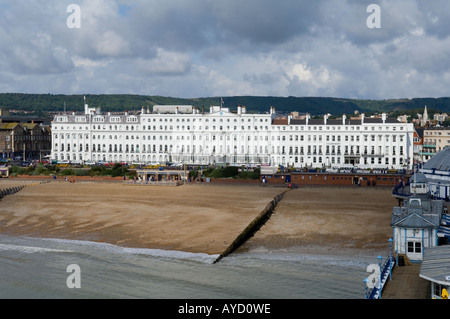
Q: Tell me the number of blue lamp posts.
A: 3